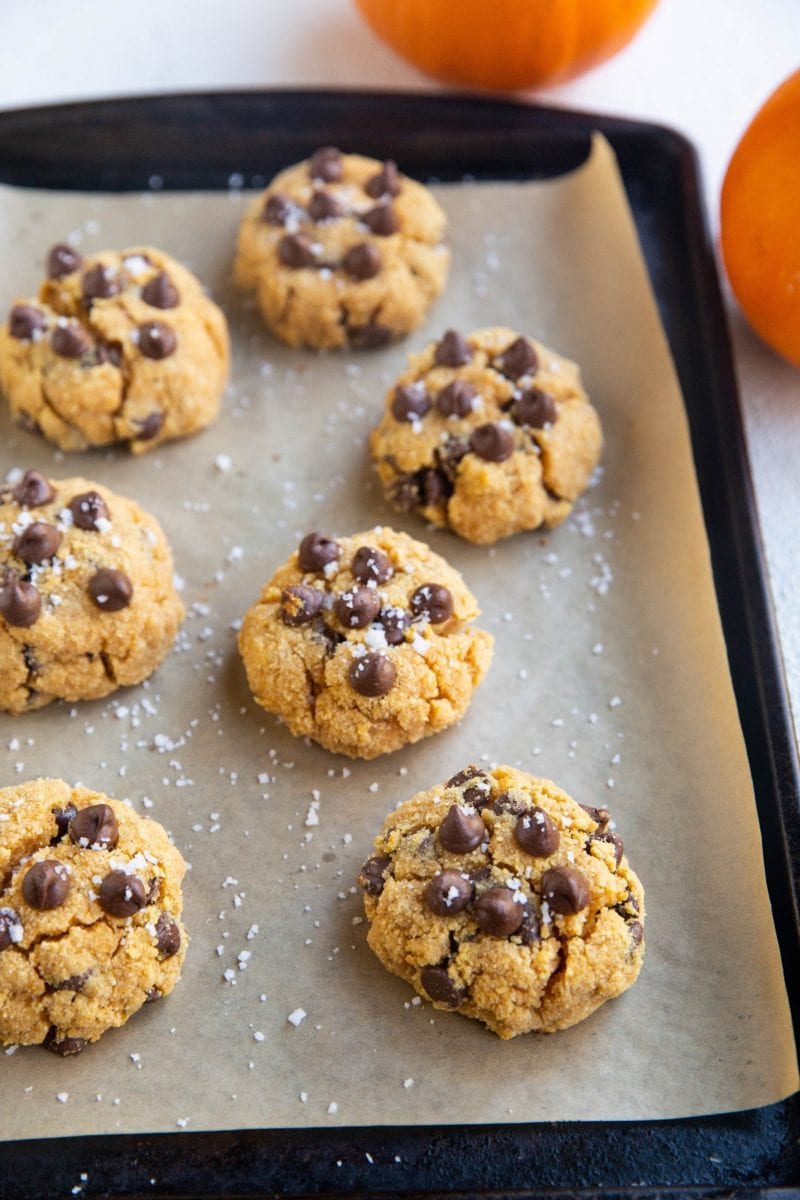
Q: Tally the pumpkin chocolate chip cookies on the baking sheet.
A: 7